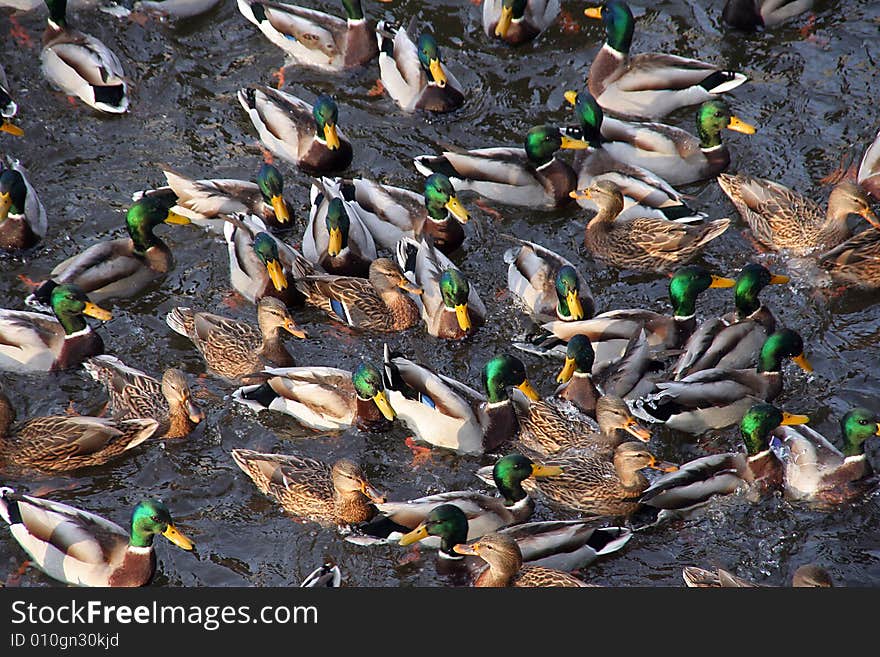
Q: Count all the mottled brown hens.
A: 12